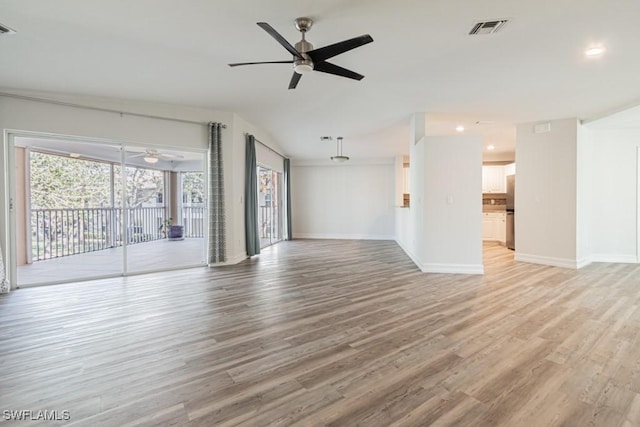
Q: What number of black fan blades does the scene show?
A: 5